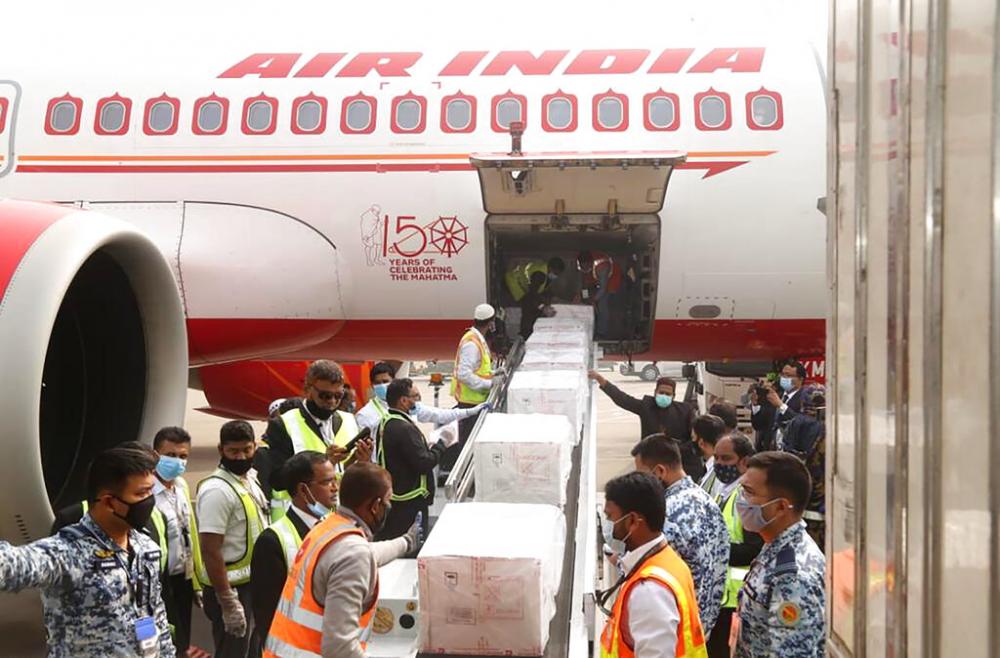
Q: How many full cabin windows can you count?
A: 15